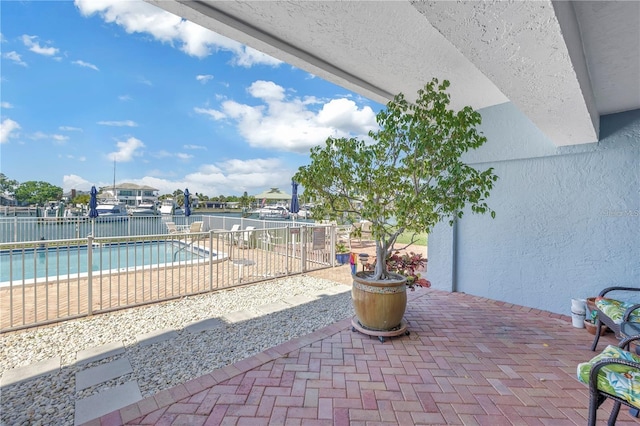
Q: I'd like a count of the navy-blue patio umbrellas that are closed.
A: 3